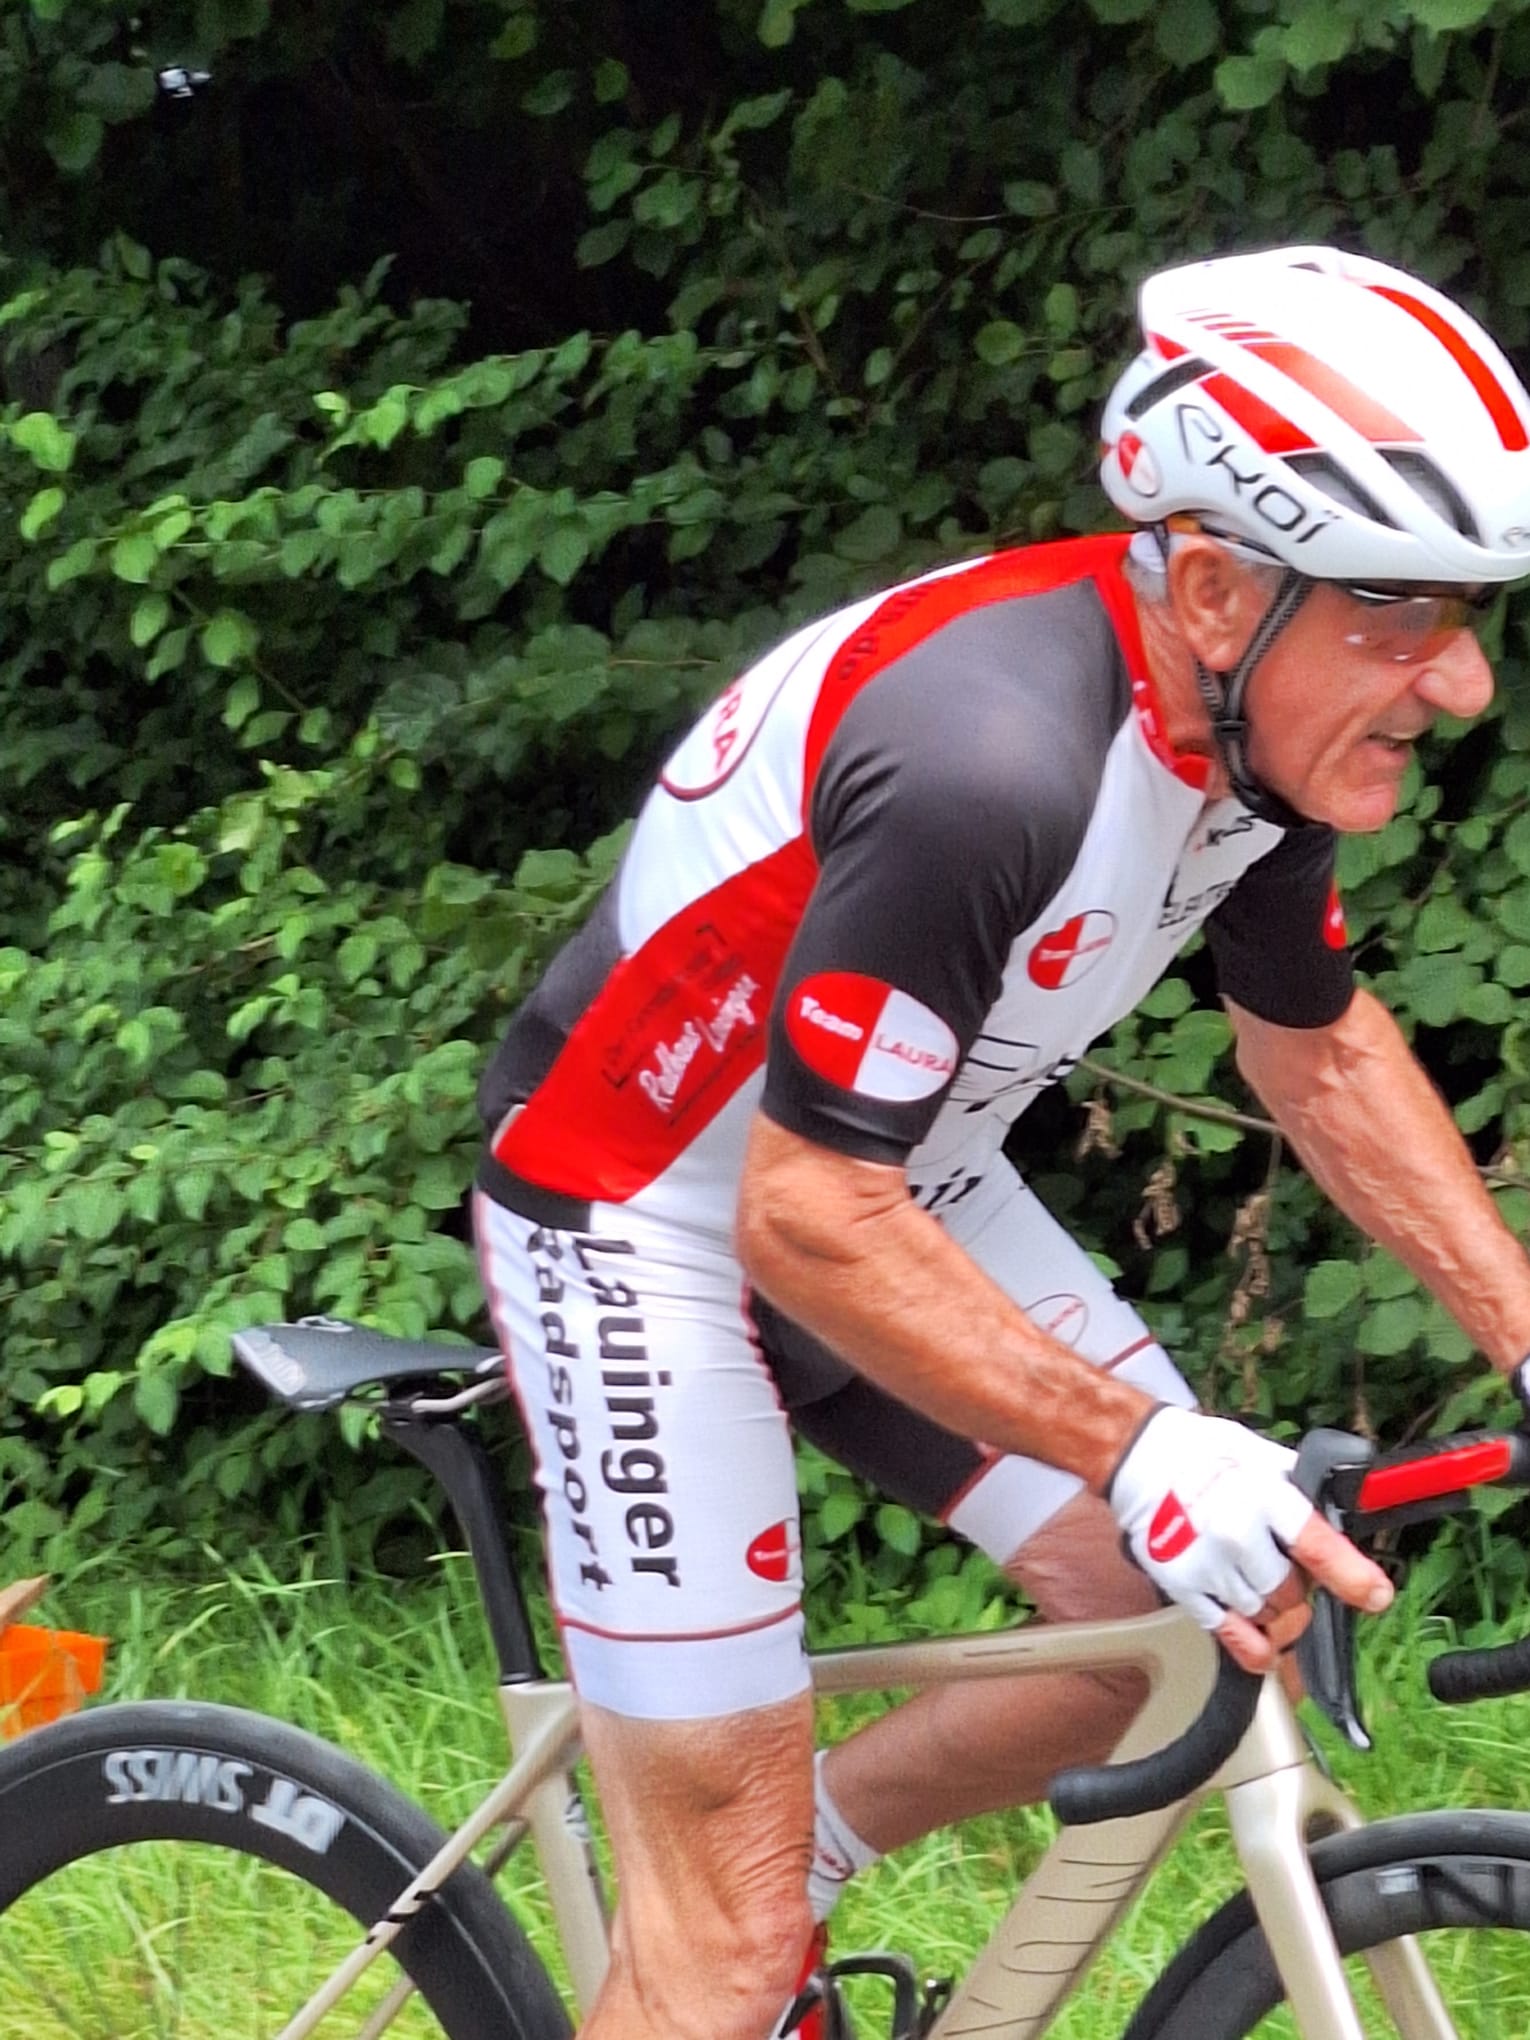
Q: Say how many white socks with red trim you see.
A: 1